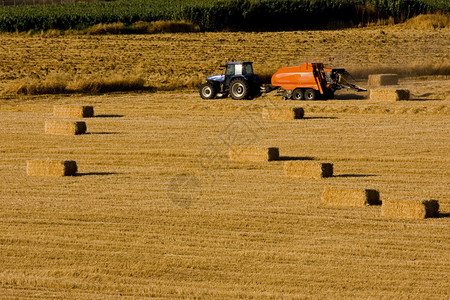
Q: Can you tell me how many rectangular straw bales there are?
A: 10